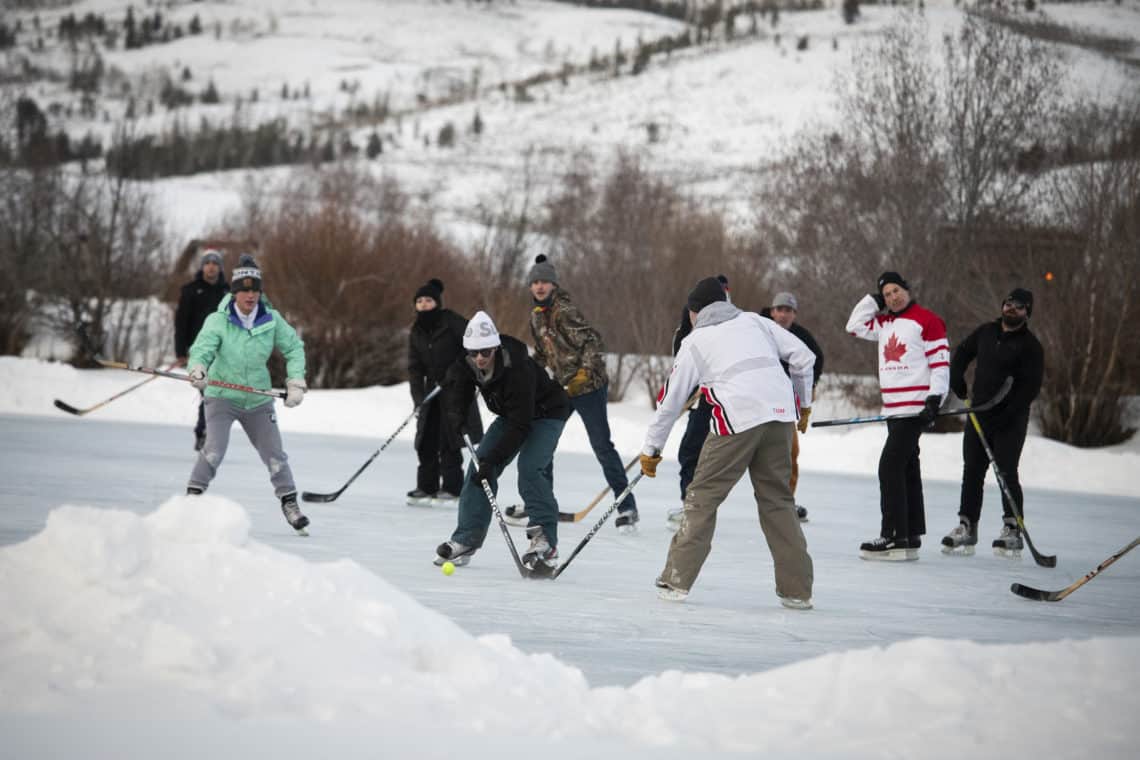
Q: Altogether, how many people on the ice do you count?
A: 10